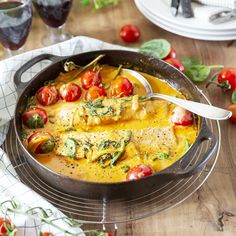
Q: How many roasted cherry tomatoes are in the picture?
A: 9